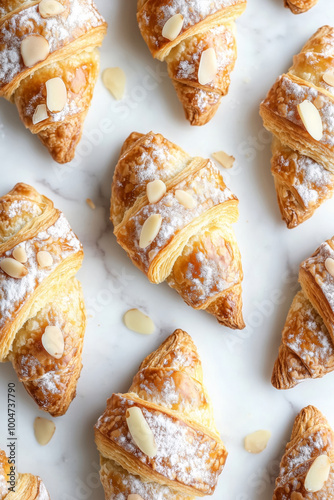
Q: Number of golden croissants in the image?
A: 10